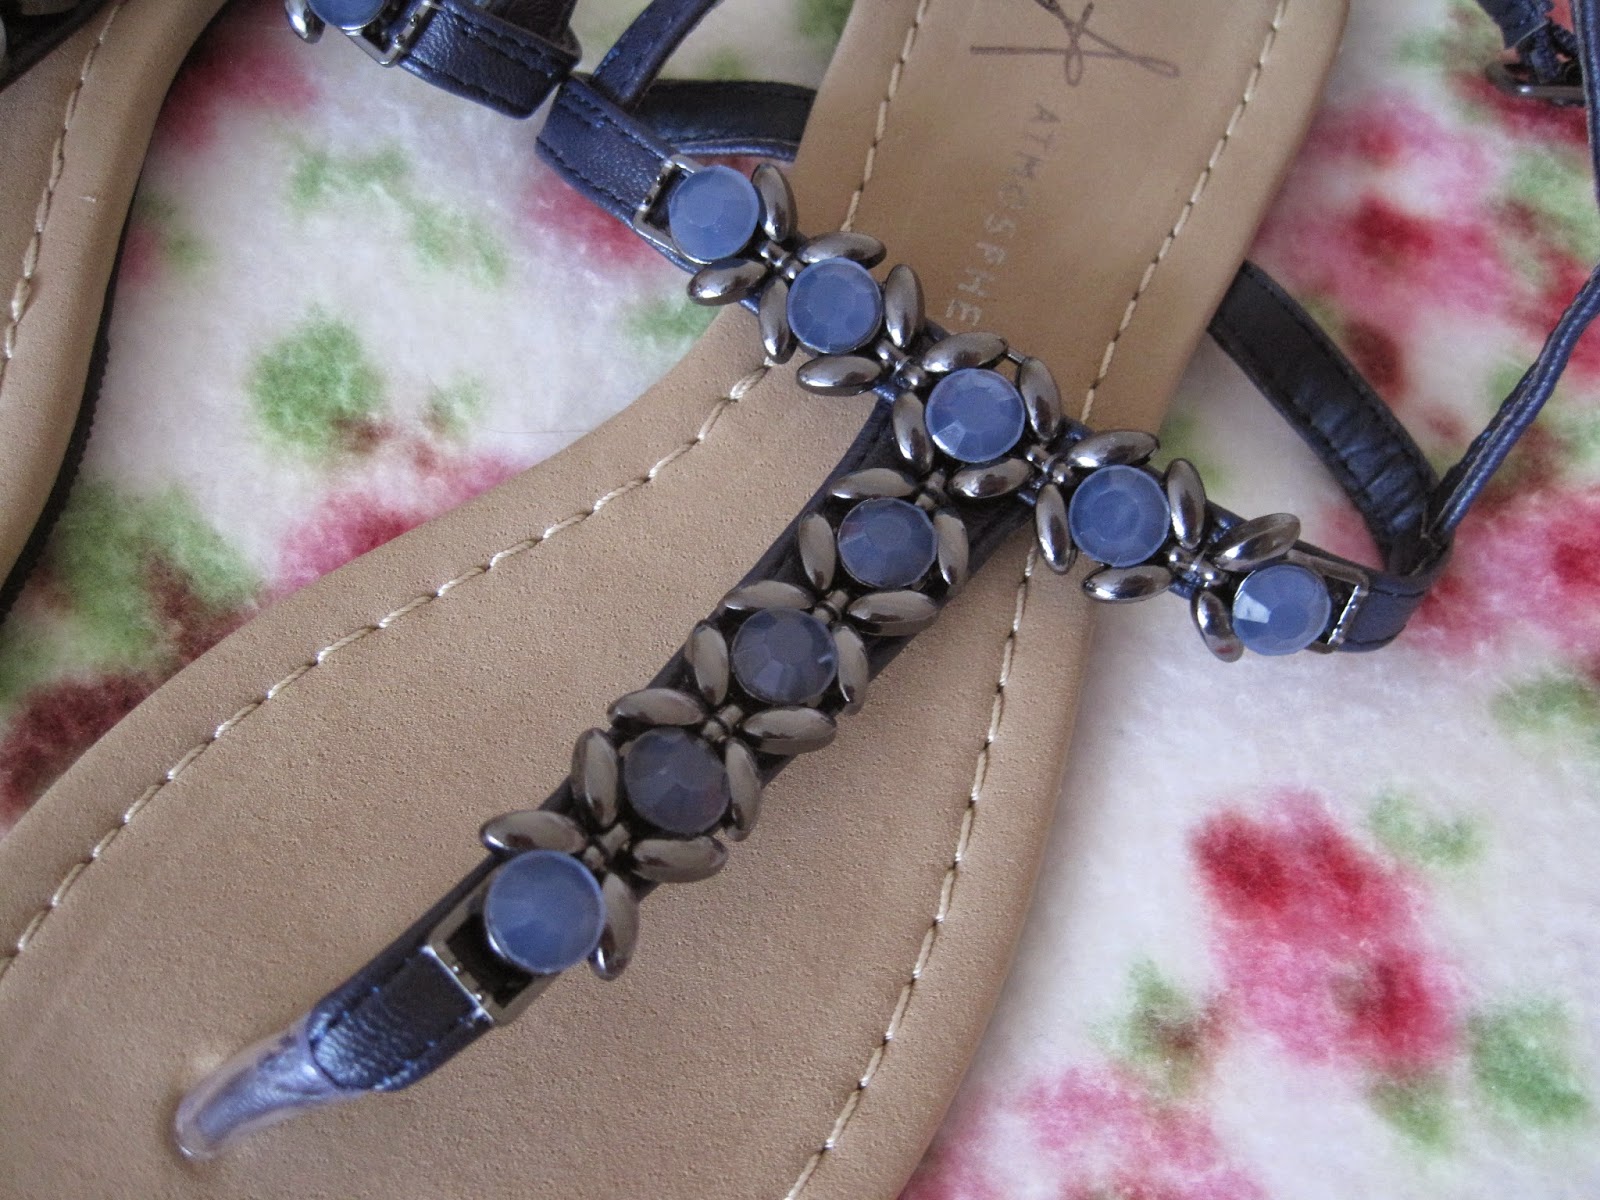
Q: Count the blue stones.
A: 10